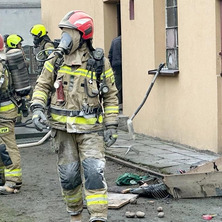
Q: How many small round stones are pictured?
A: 4